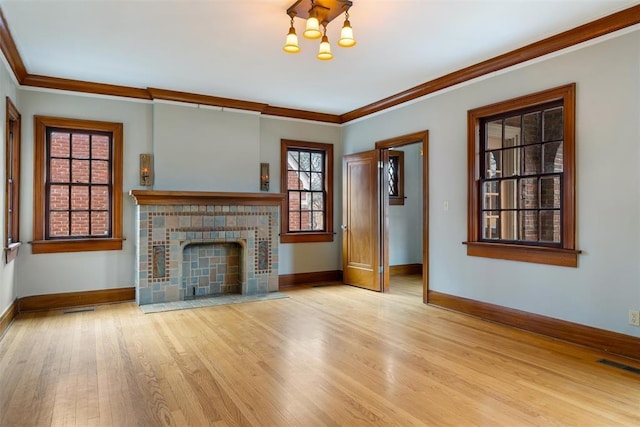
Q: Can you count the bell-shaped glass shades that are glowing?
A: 4